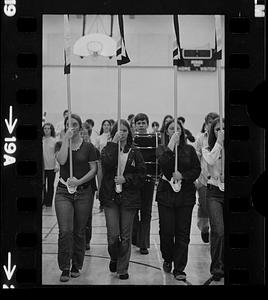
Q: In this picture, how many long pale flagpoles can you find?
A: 4